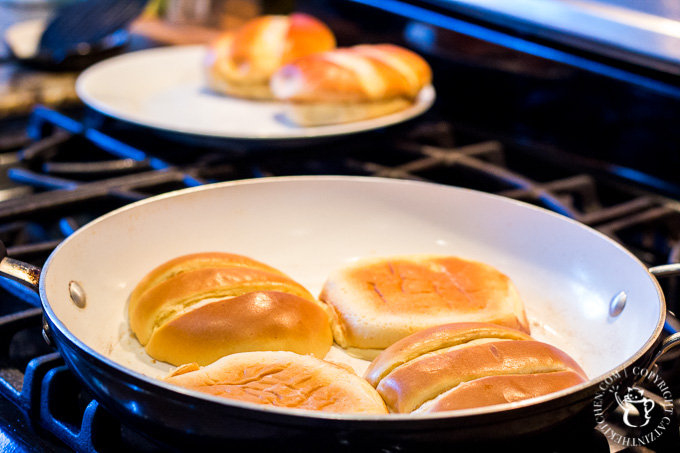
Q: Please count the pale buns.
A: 2